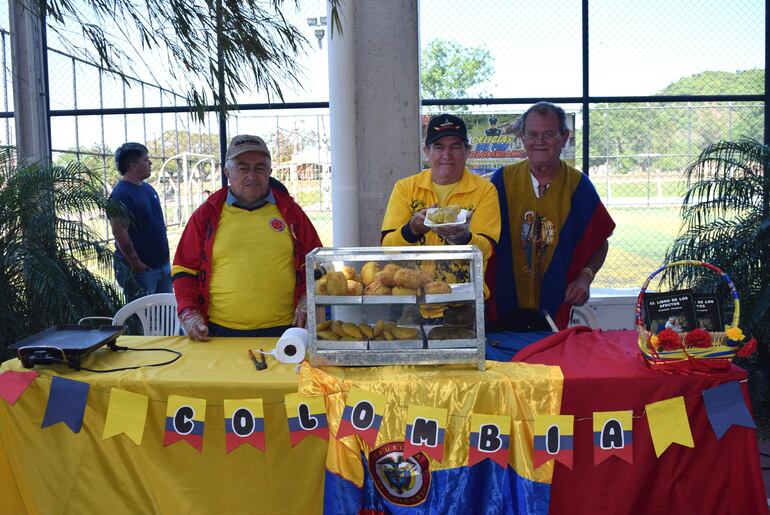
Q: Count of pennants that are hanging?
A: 13